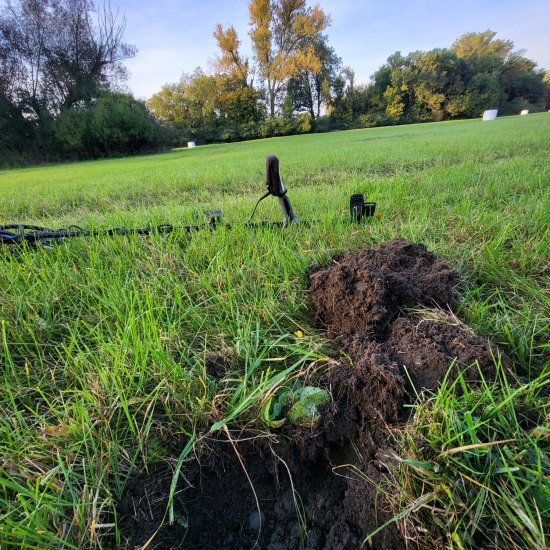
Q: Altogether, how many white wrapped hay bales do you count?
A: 3